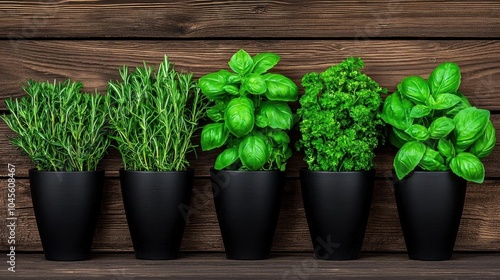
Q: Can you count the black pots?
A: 5